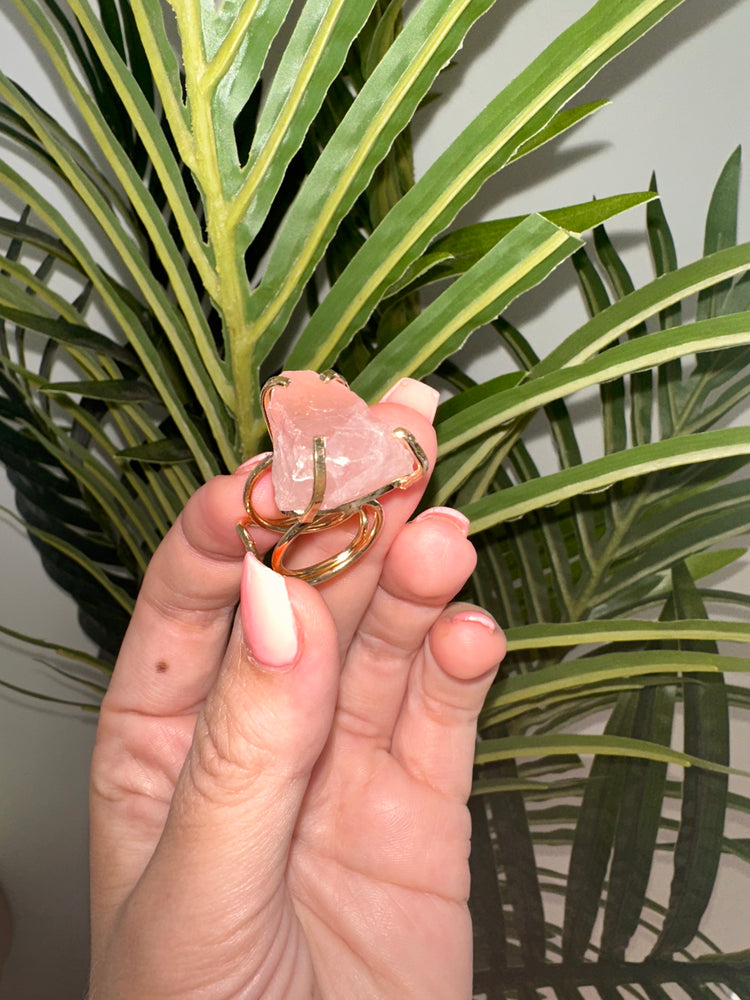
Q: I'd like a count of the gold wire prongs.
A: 4